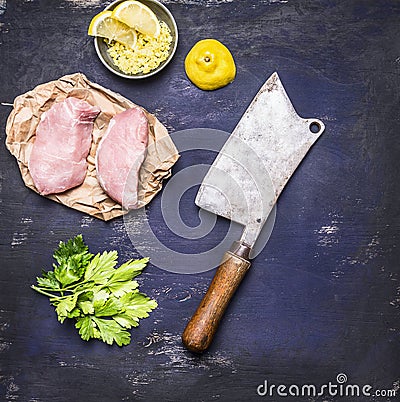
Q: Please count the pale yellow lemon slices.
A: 2